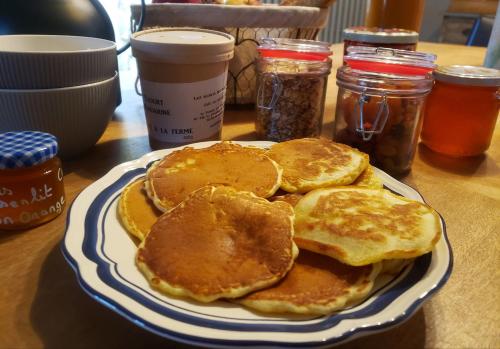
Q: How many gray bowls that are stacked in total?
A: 2